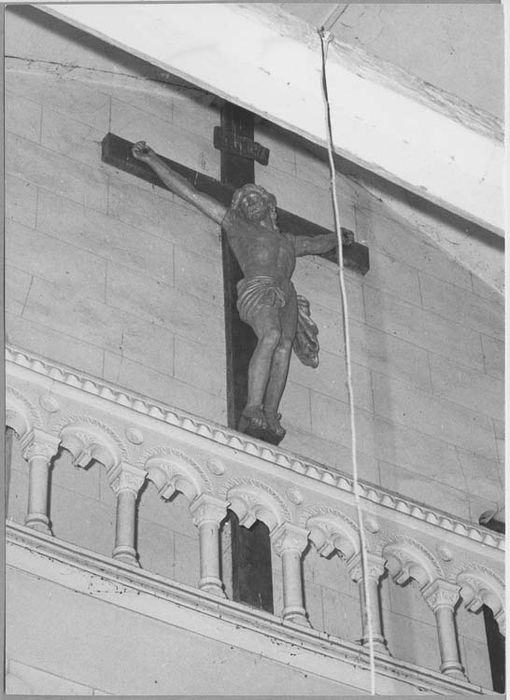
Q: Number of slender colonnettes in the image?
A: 6